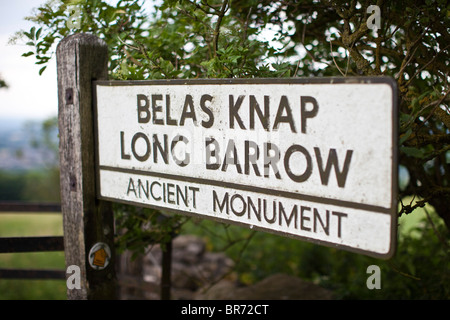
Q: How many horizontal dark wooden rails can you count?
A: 3